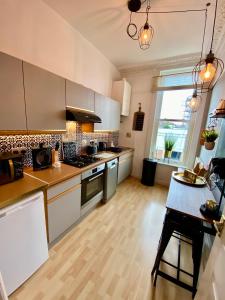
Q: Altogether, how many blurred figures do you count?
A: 0